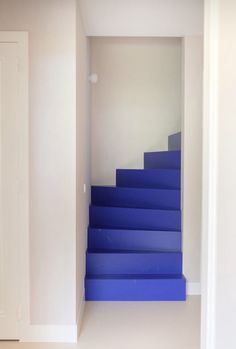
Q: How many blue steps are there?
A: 8